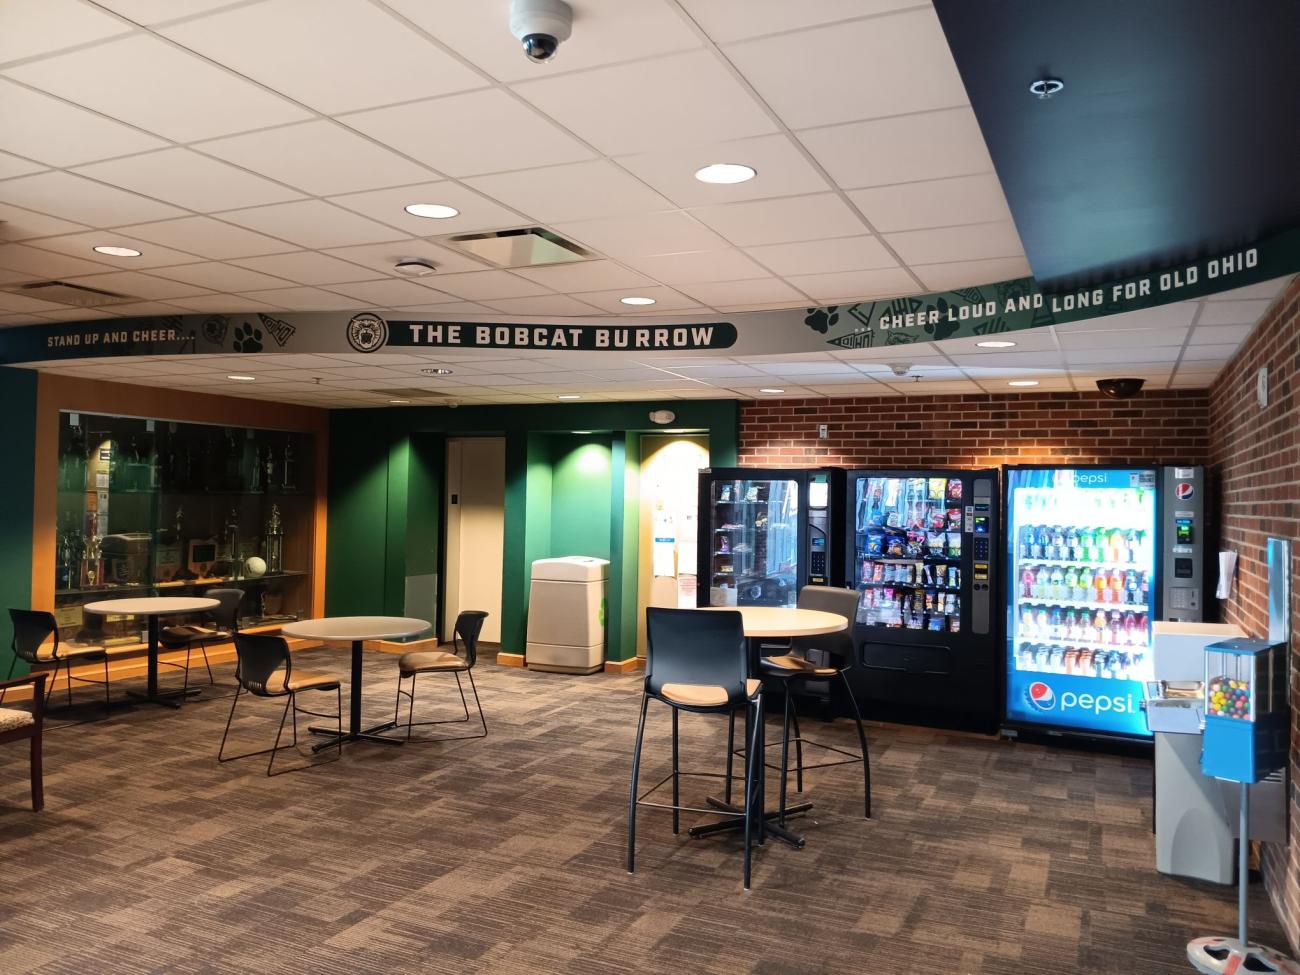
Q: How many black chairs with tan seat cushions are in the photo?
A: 6